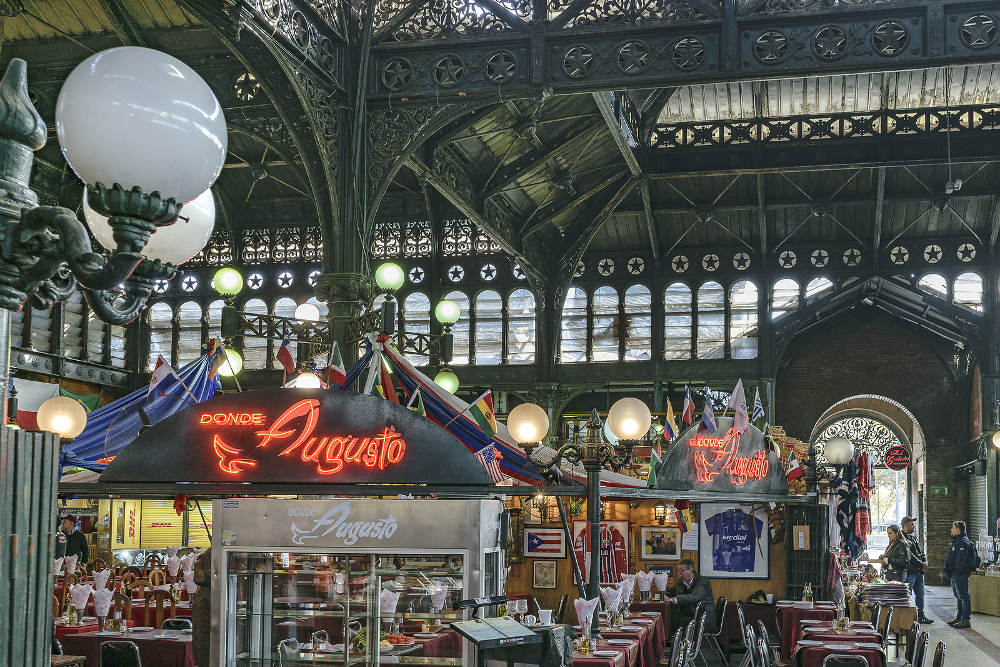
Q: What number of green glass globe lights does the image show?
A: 5